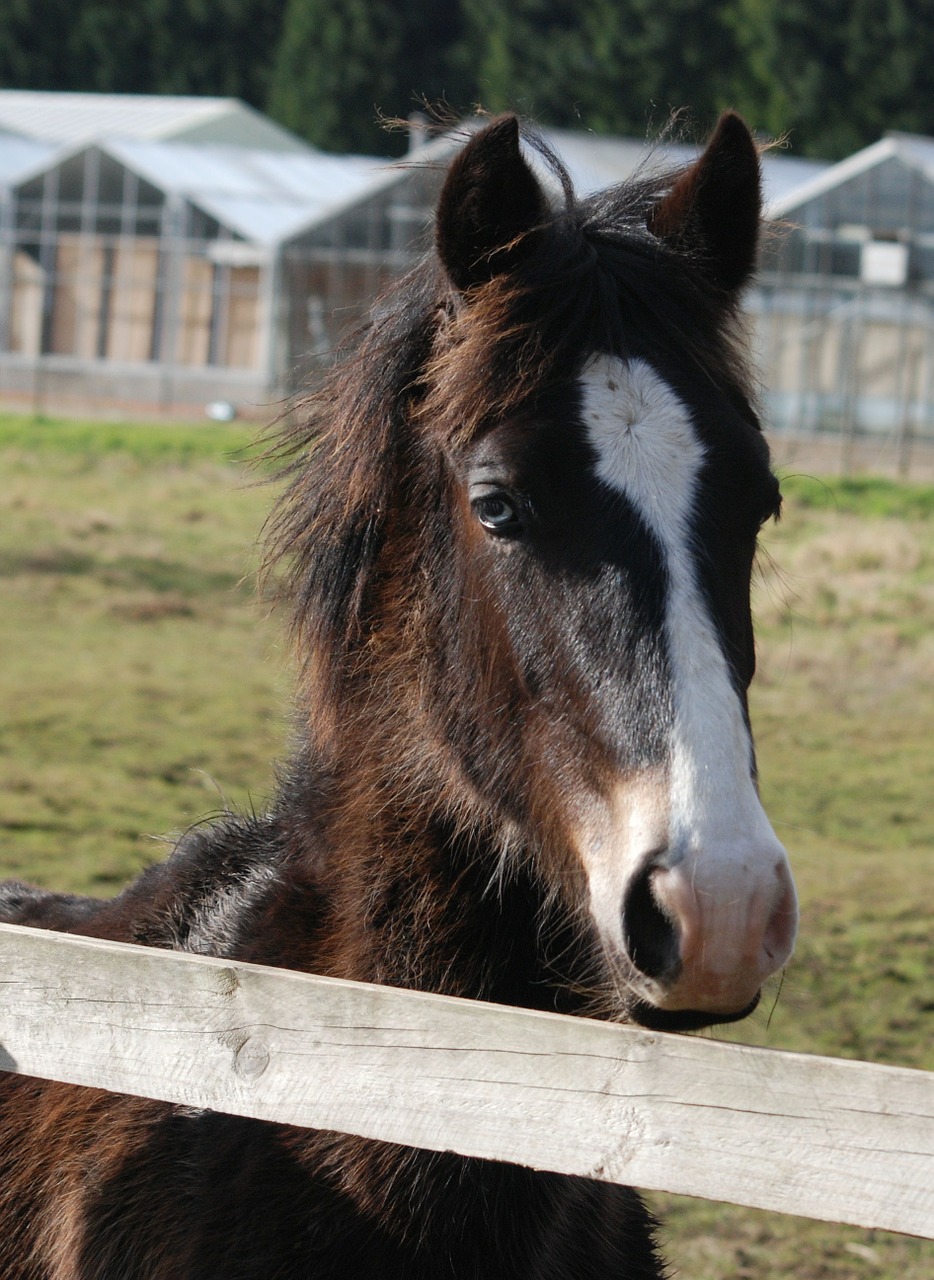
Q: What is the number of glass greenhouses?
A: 3